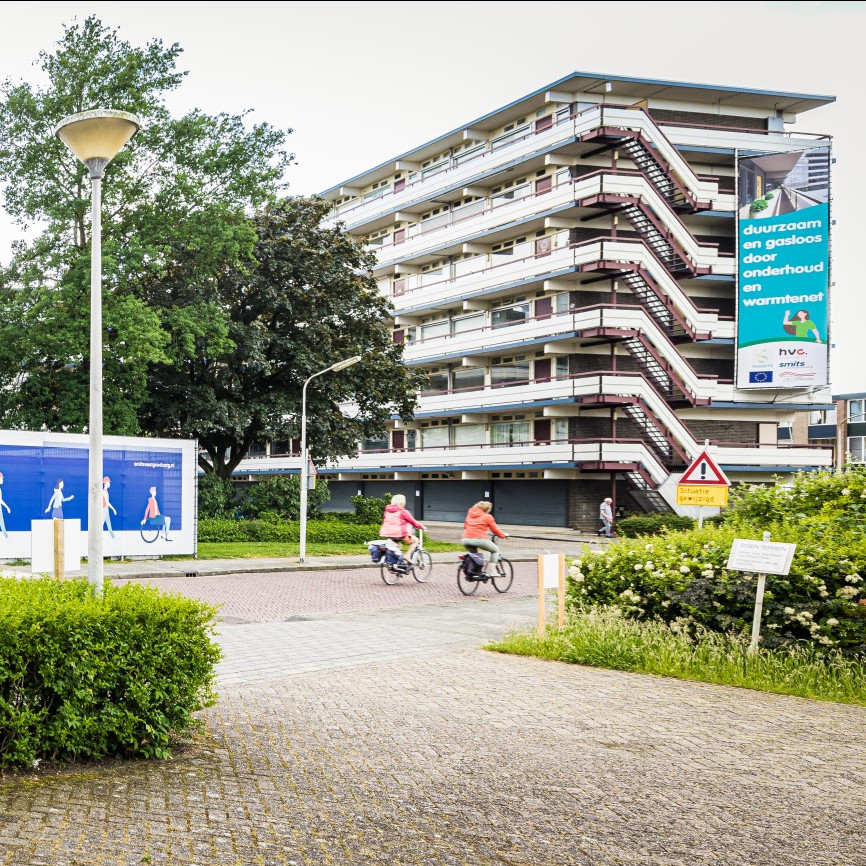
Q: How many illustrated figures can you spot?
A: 5